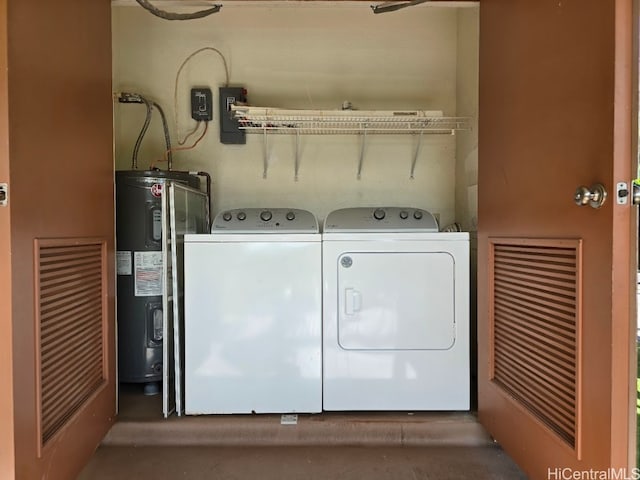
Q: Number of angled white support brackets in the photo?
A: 4